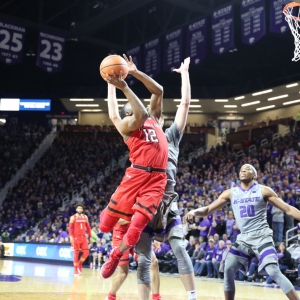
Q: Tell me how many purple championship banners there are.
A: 7